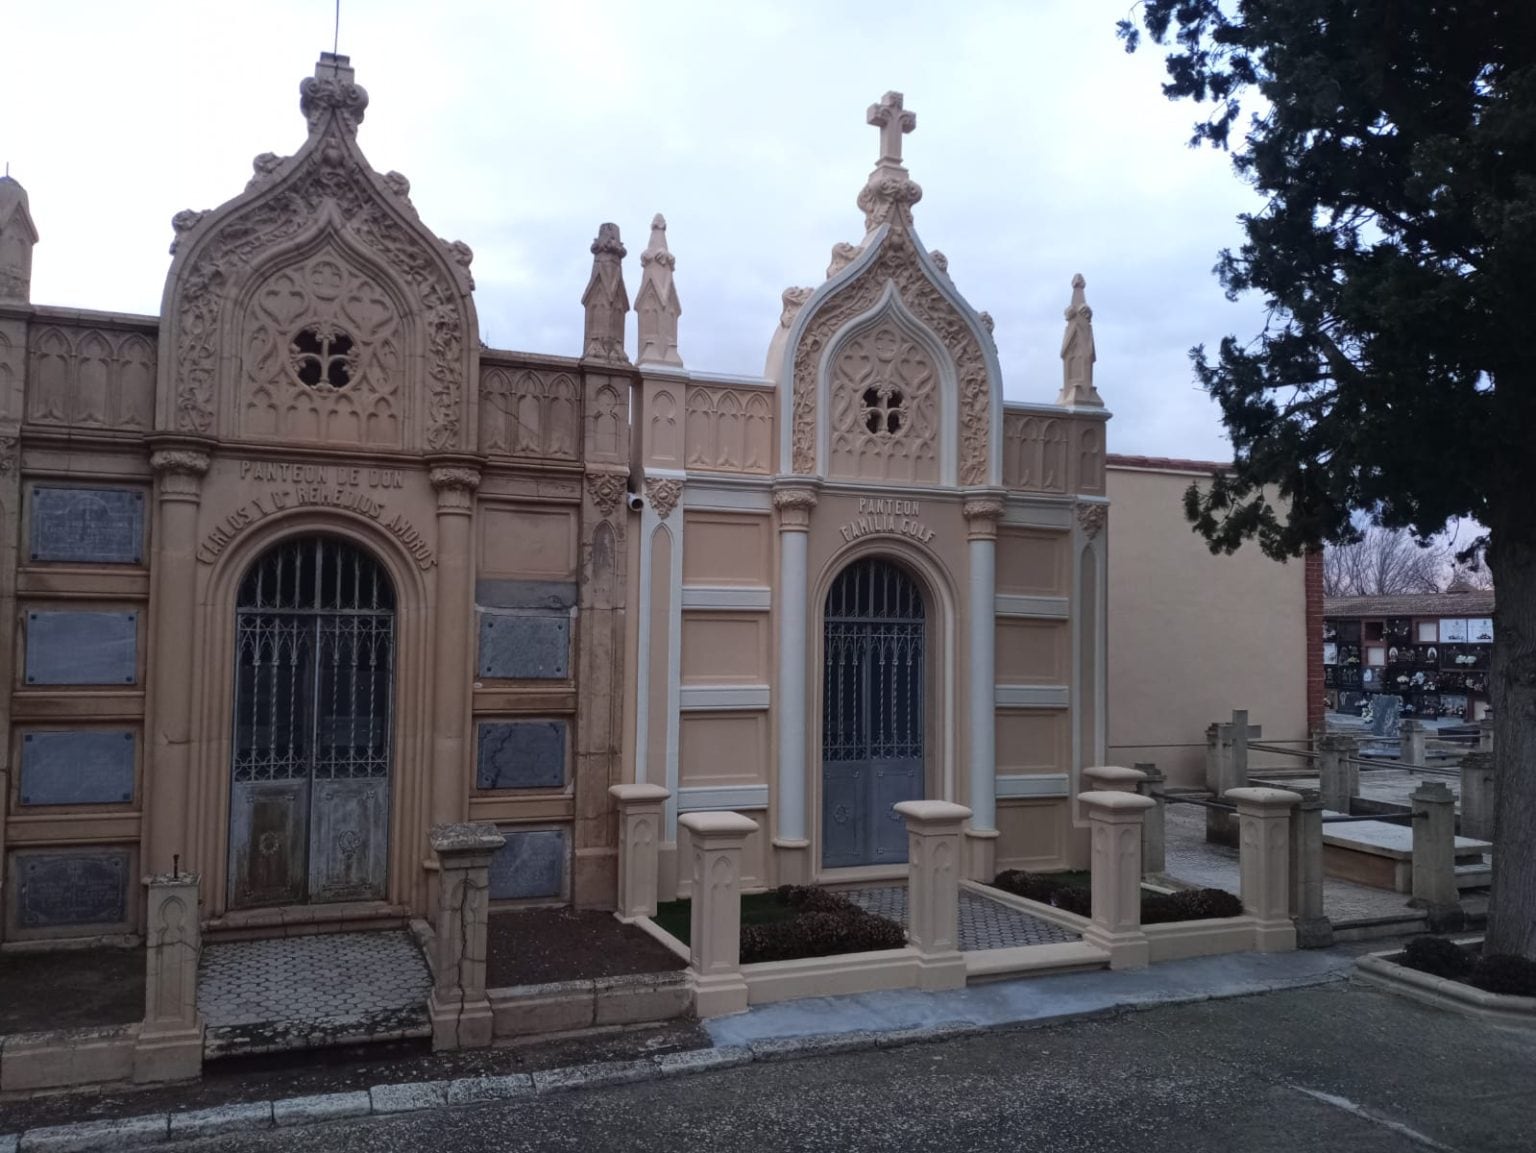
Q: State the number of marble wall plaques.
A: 7